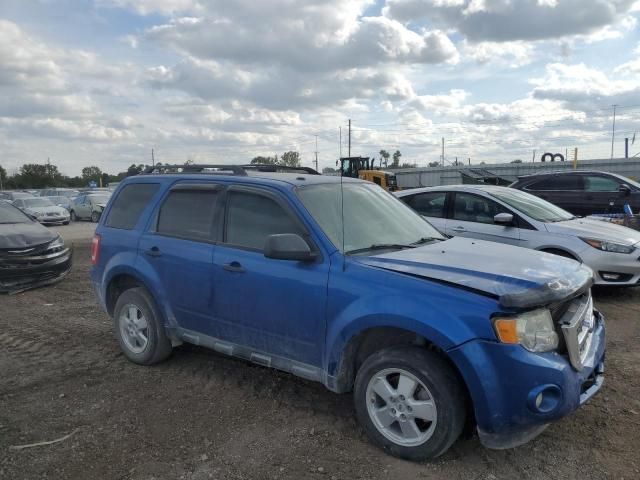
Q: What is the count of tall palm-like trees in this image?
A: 2